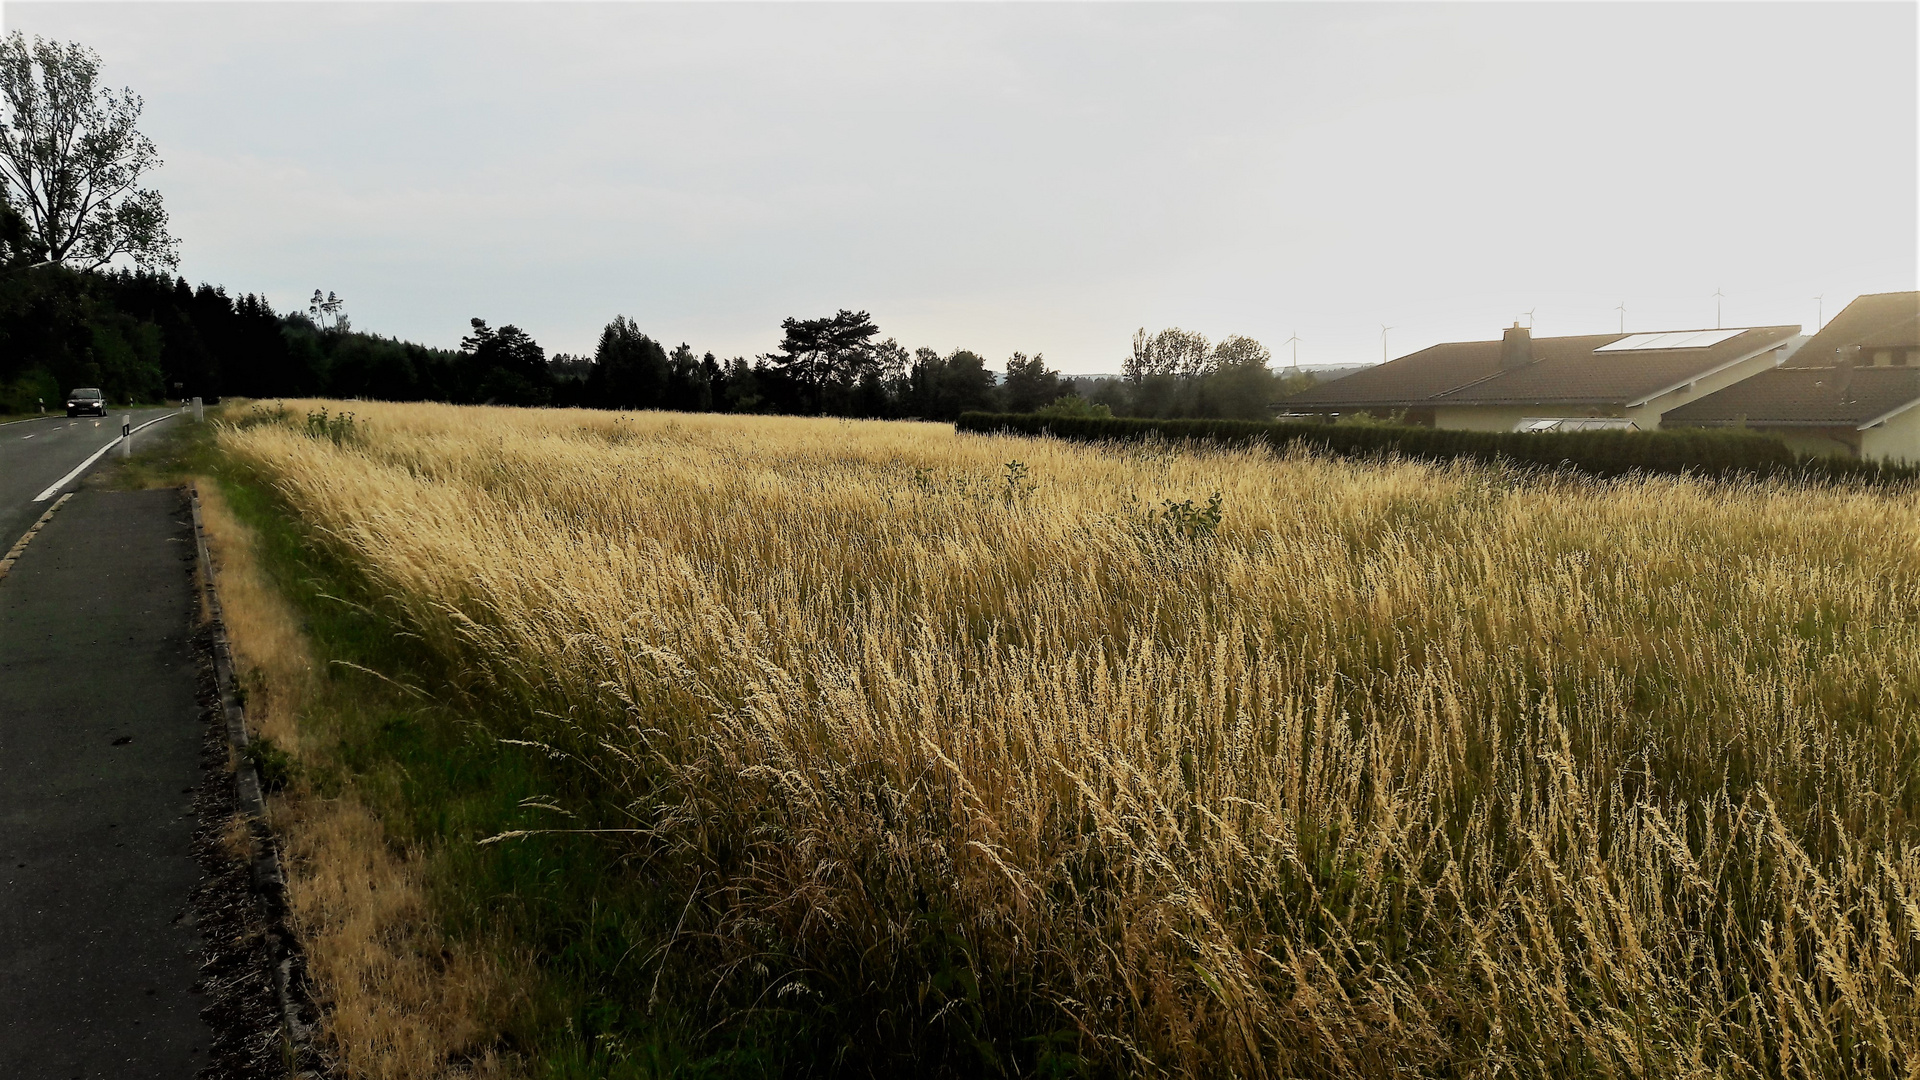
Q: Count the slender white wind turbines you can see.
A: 6